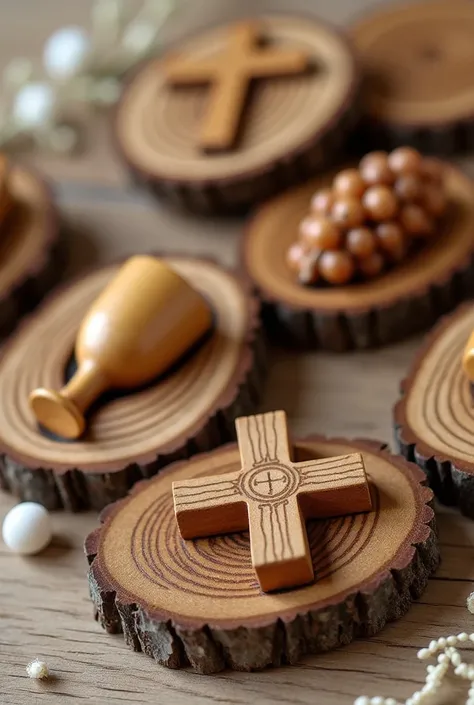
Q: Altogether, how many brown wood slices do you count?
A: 7